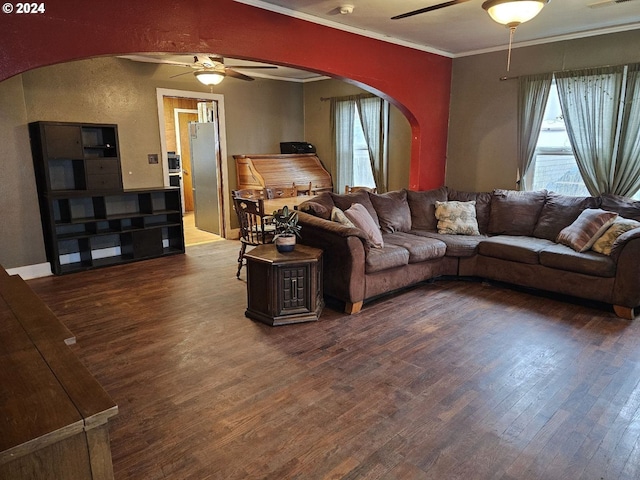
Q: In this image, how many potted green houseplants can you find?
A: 1